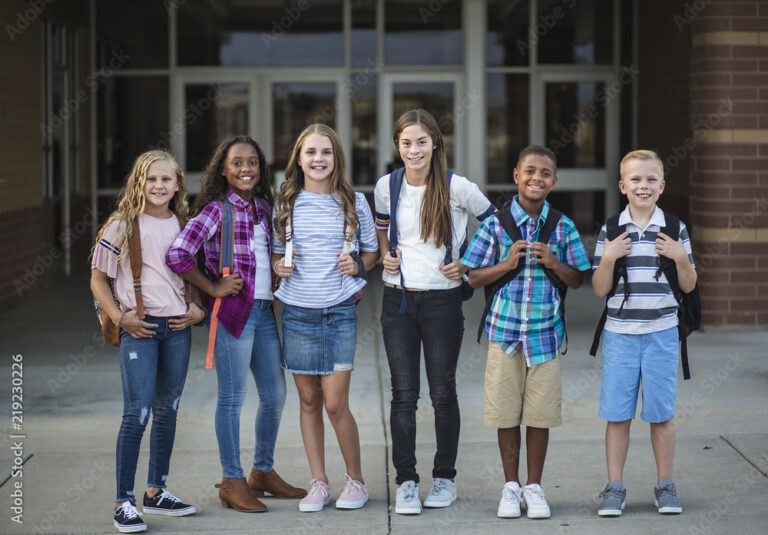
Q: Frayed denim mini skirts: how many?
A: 1